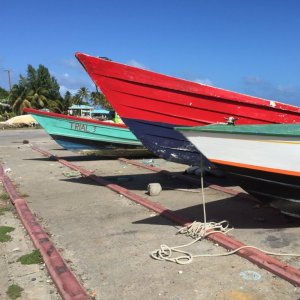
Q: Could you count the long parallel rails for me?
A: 3